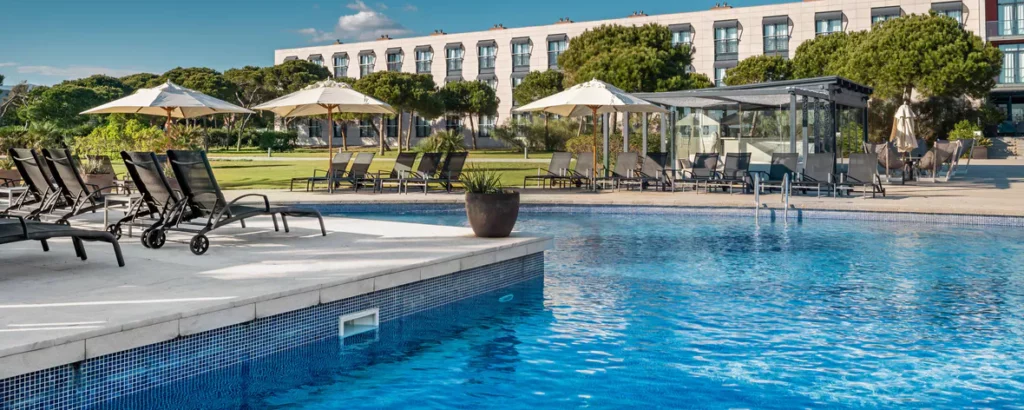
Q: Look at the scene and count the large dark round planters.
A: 1